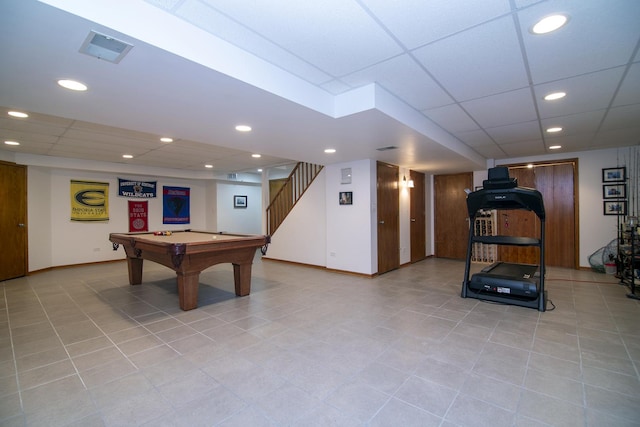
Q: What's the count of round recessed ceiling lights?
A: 14